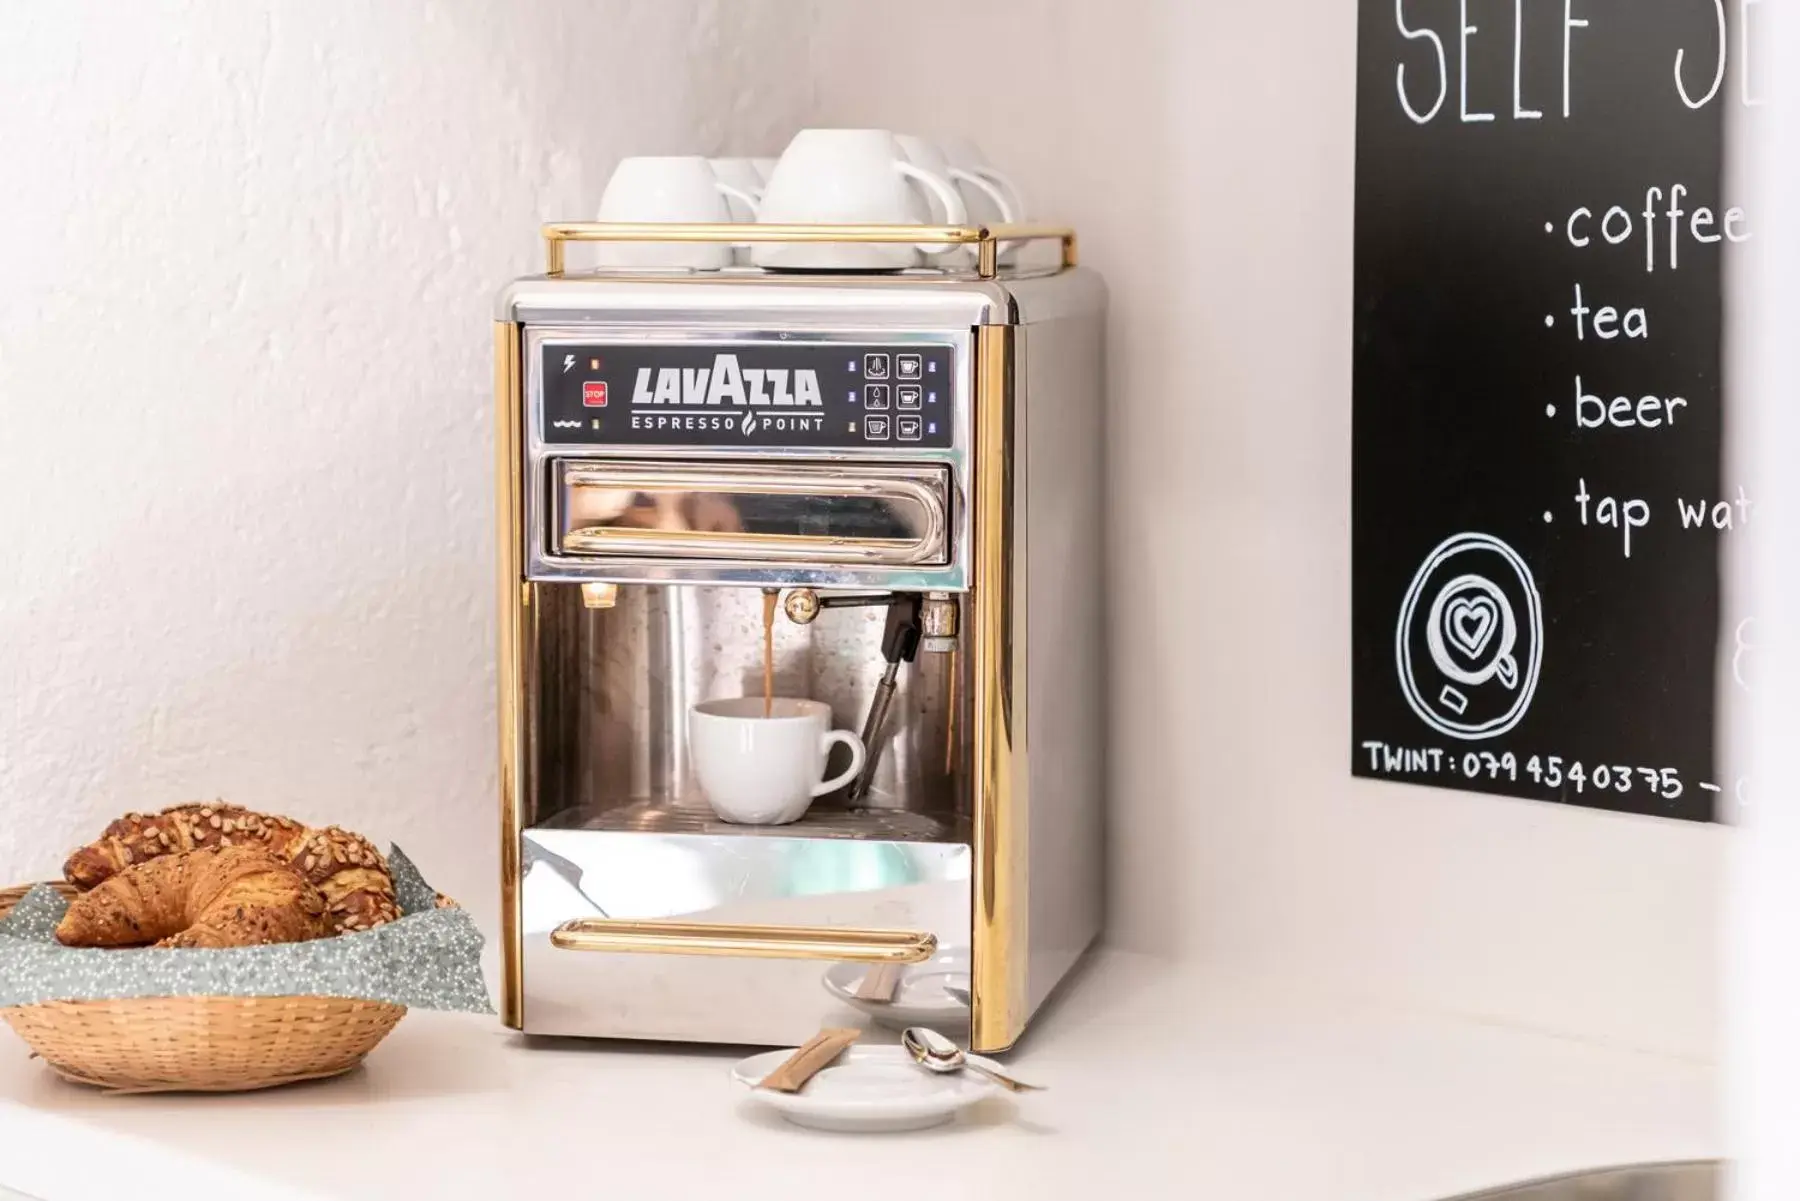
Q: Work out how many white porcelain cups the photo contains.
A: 7